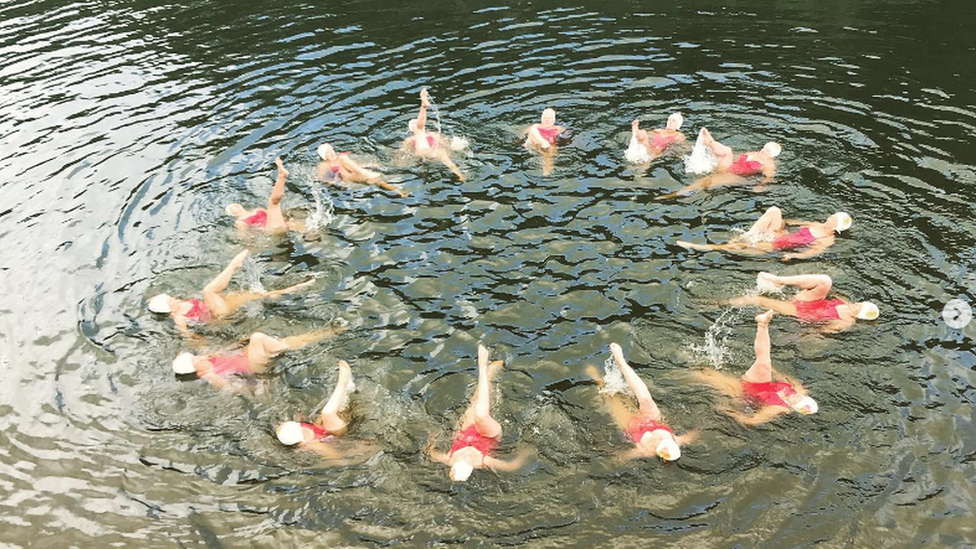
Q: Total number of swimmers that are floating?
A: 14